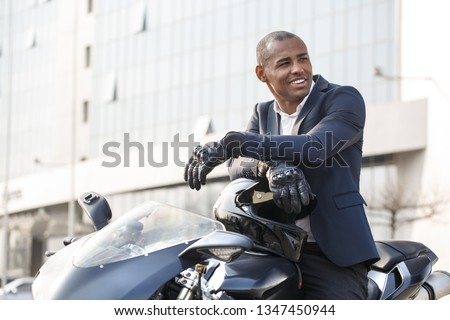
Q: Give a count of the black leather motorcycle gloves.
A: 2